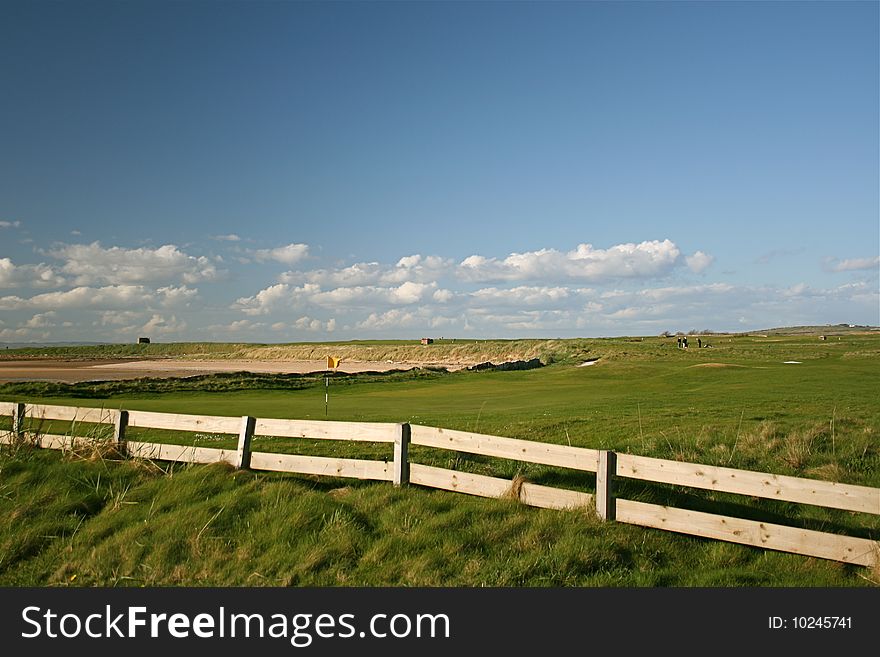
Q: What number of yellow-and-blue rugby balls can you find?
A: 0